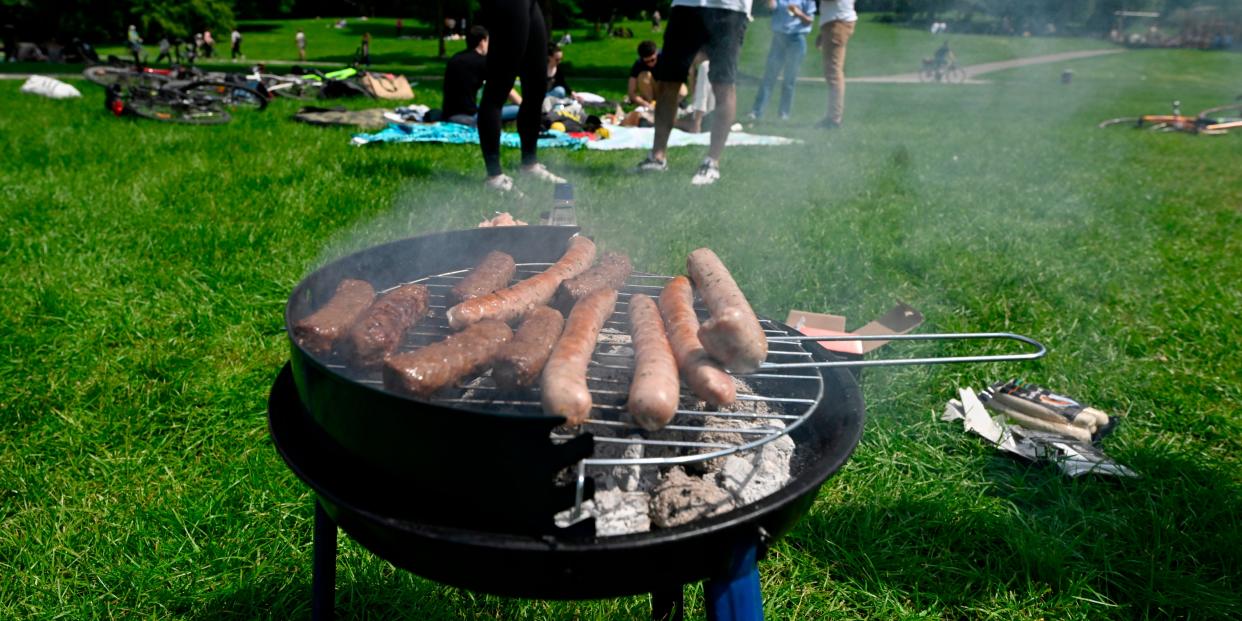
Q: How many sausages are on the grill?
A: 11